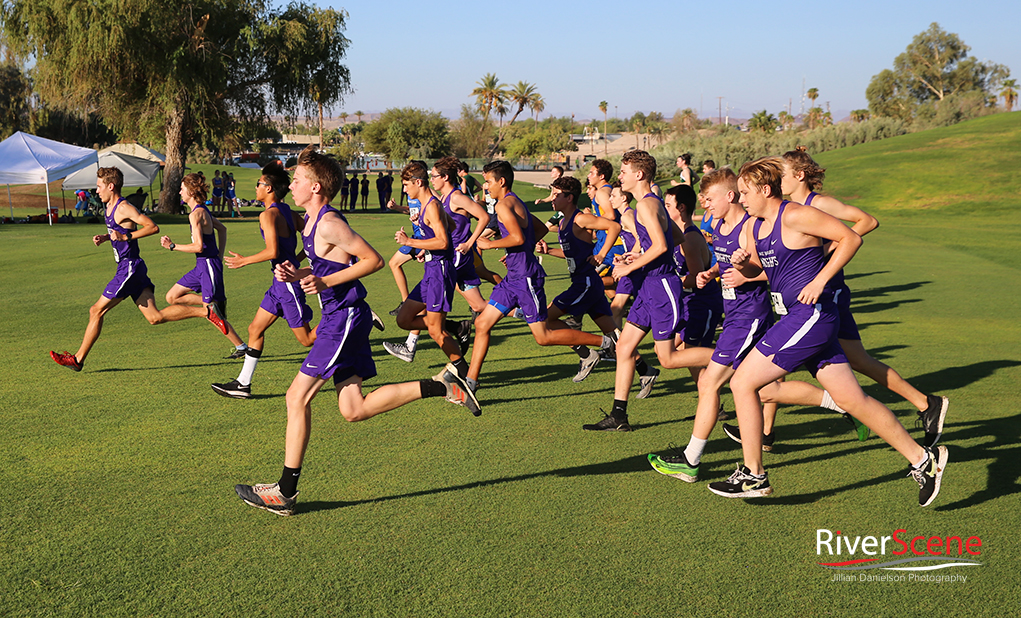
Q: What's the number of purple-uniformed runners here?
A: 14